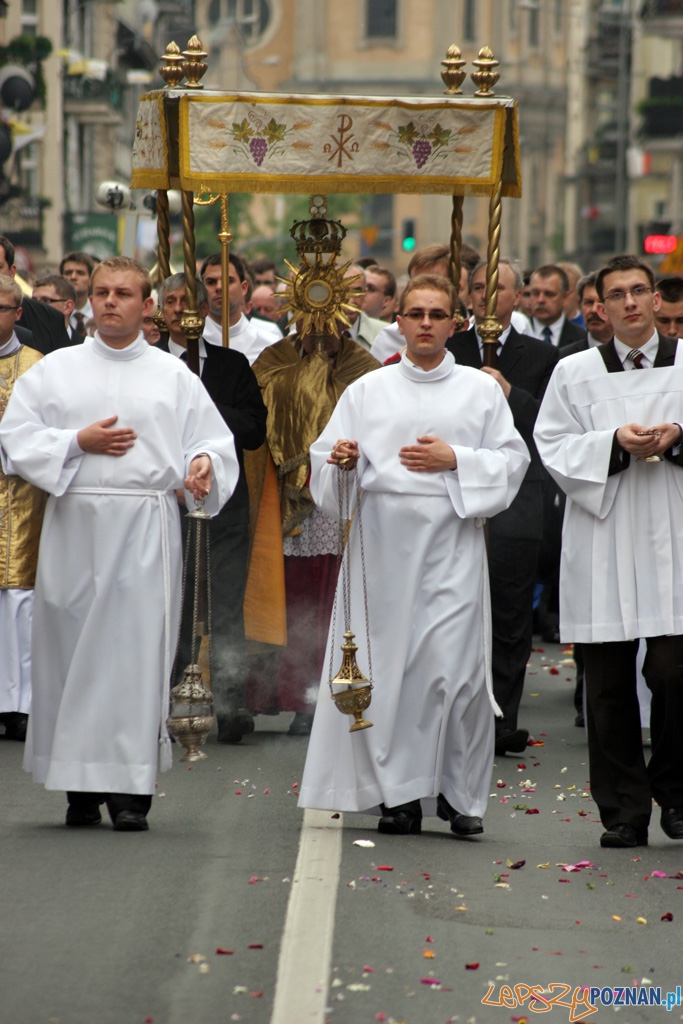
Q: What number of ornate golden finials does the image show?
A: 4